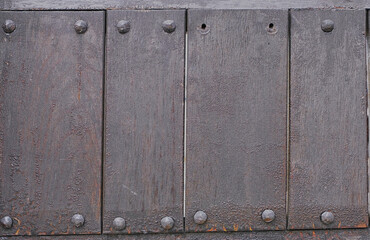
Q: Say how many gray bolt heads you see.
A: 12